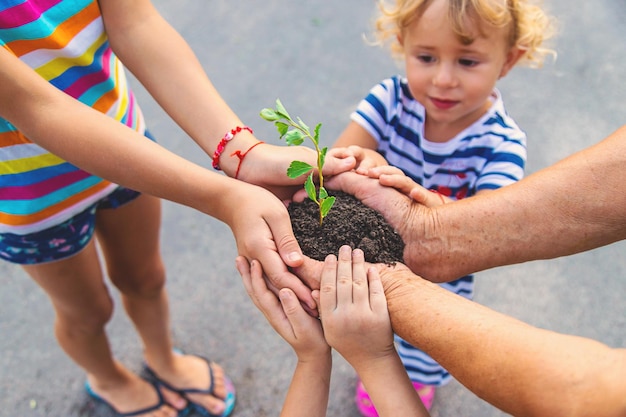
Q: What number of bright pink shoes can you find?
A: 2